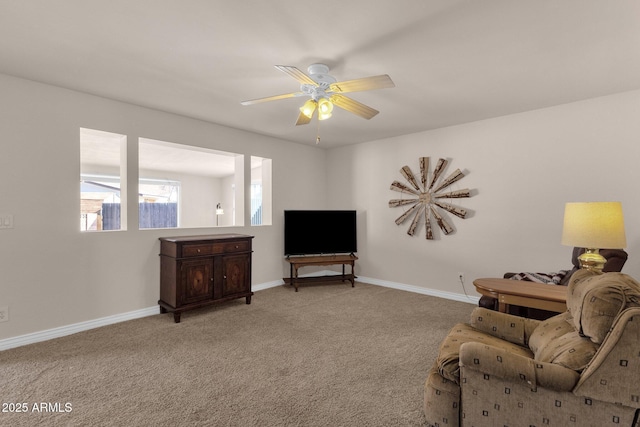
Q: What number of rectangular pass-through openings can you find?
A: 3